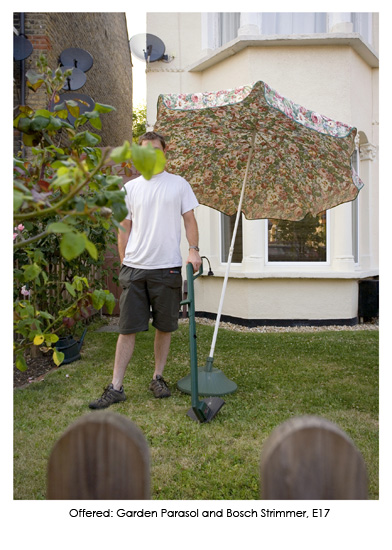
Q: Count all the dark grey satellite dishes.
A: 5